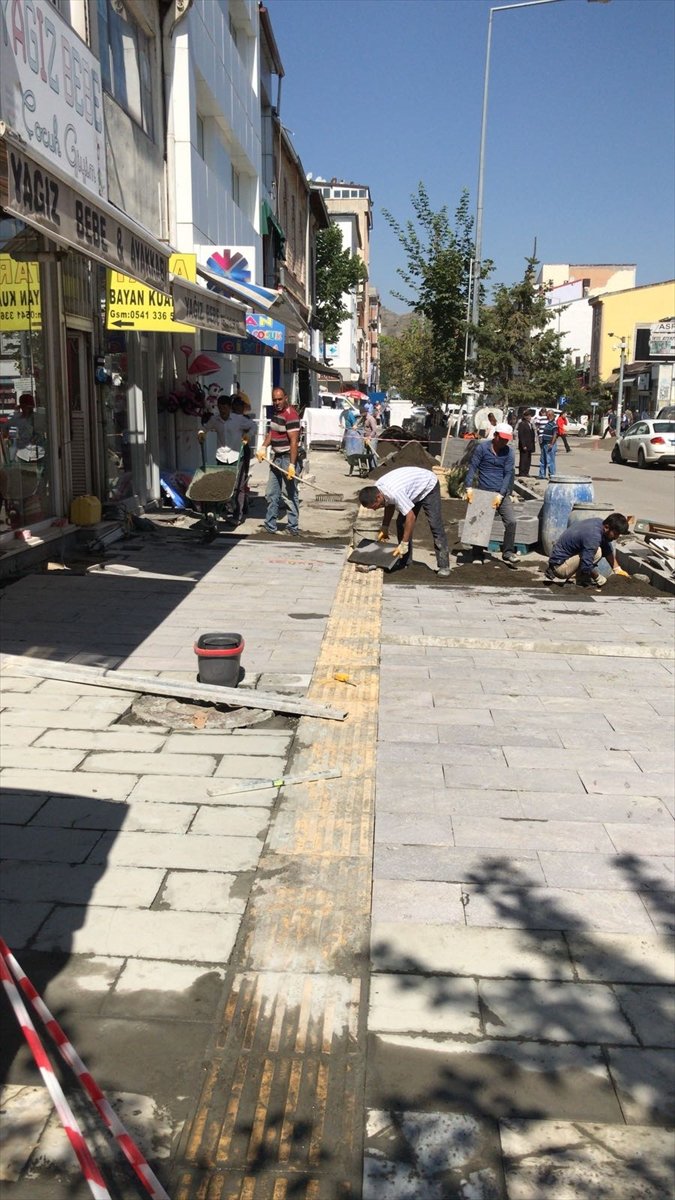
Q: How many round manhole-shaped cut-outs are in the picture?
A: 1